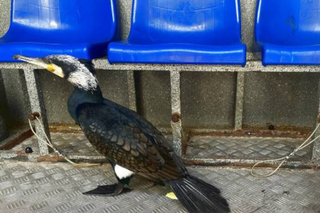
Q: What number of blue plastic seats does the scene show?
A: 3